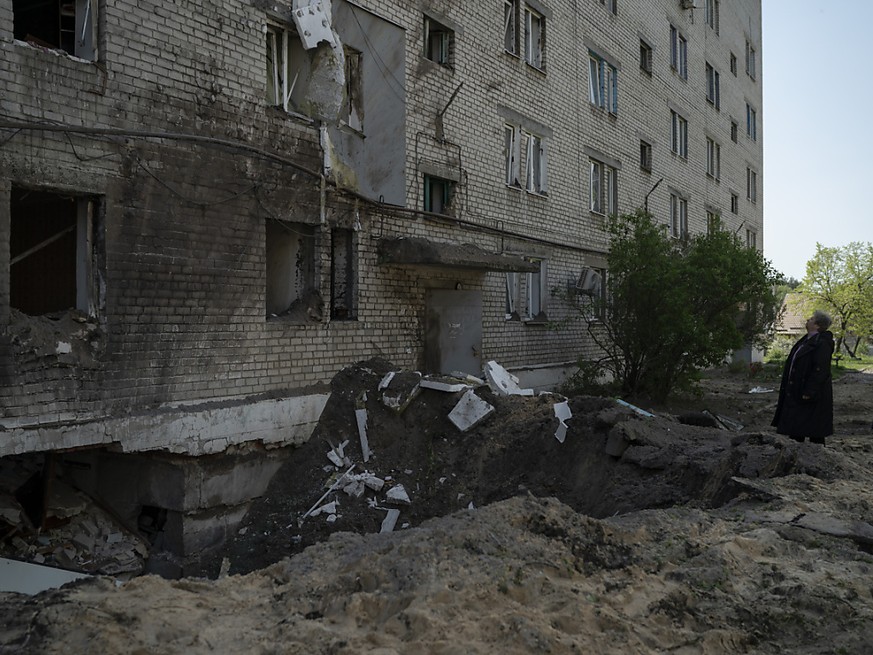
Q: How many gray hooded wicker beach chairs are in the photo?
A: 0